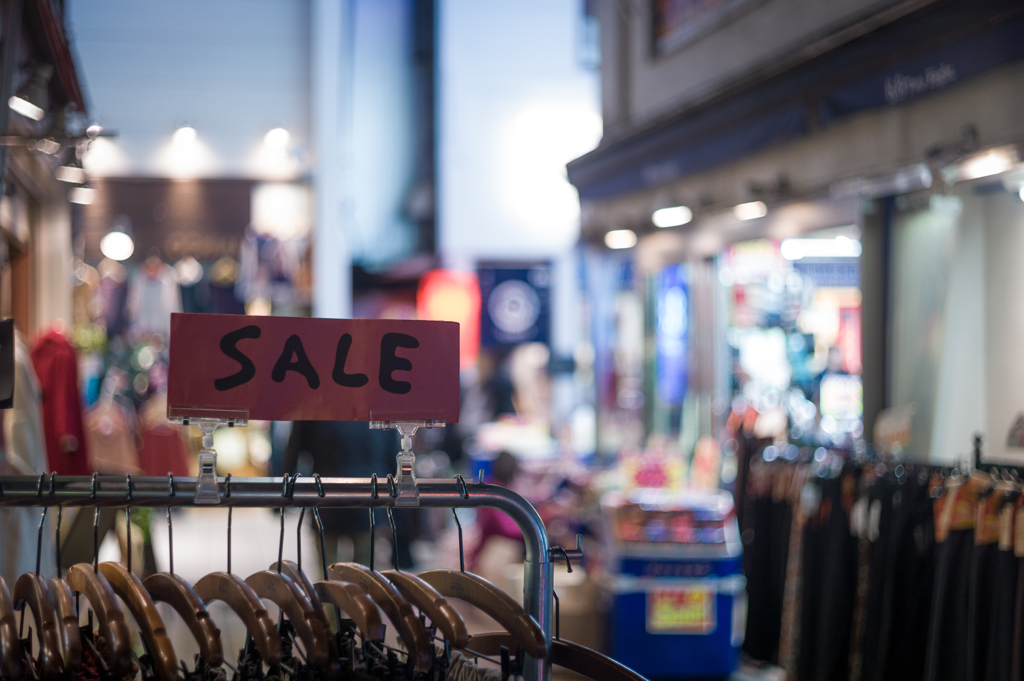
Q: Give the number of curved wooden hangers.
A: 14